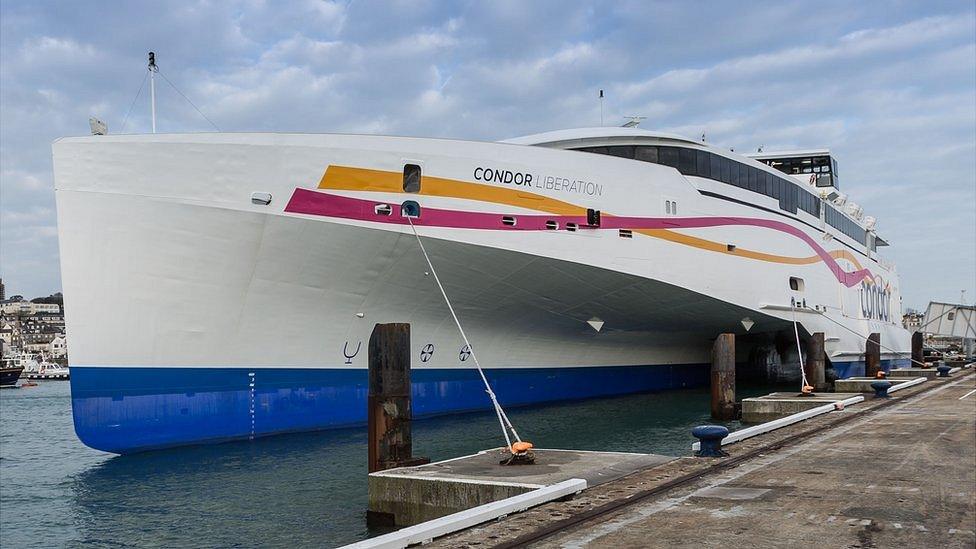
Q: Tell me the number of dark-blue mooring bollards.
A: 3